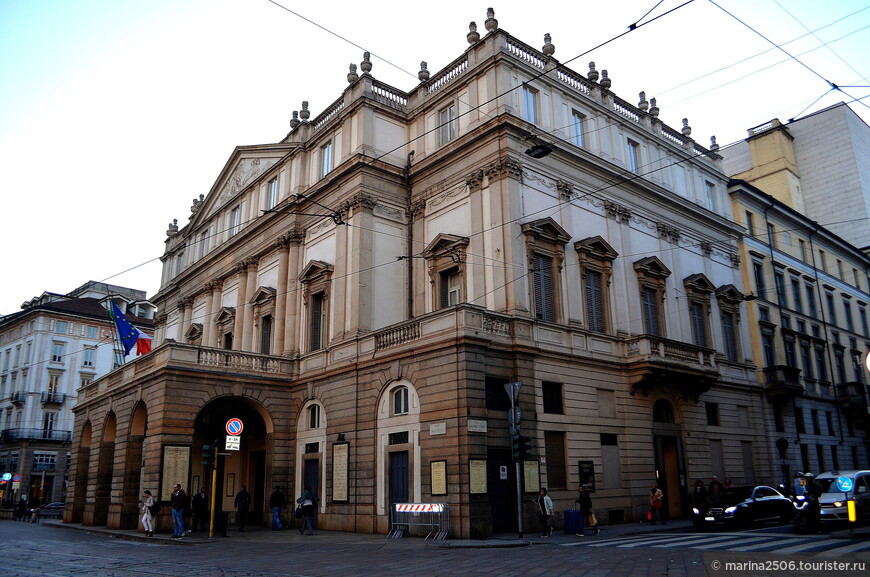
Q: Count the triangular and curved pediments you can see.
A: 12